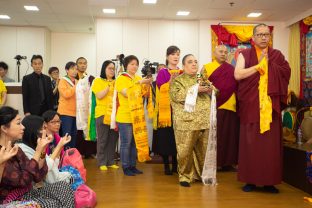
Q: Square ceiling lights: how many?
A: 6